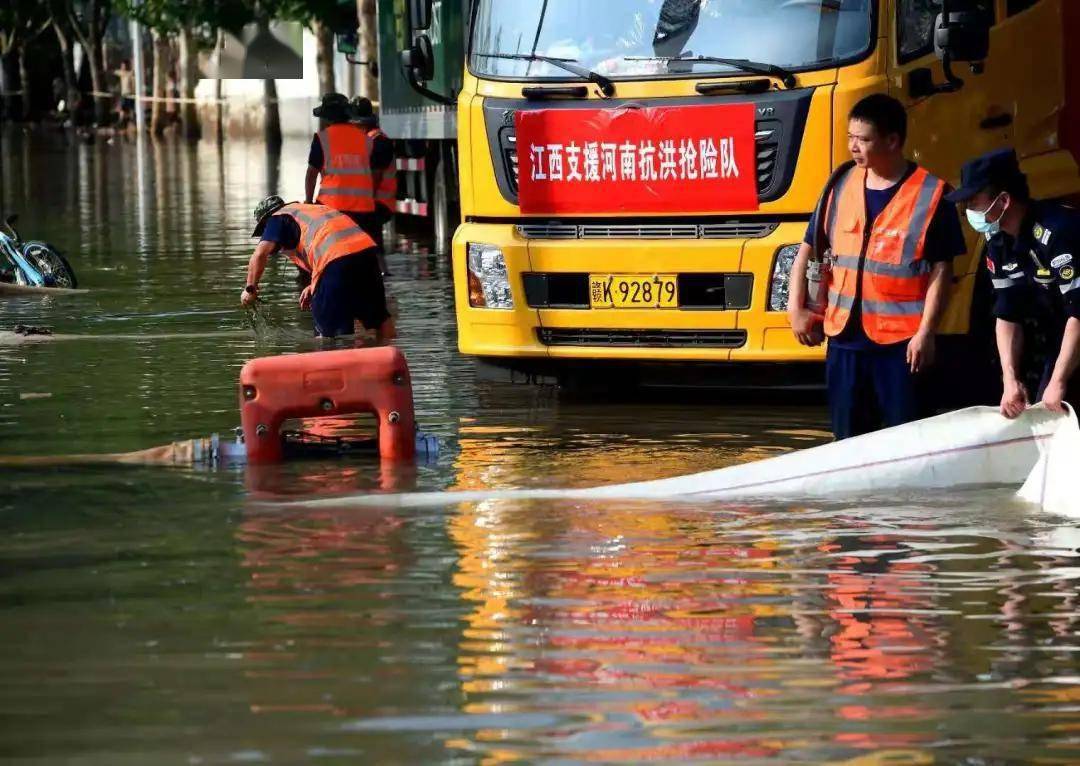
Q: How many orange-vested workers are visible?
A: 4